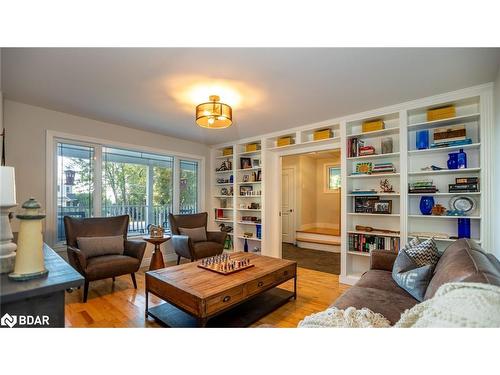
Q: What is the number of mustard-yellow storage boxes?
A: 6